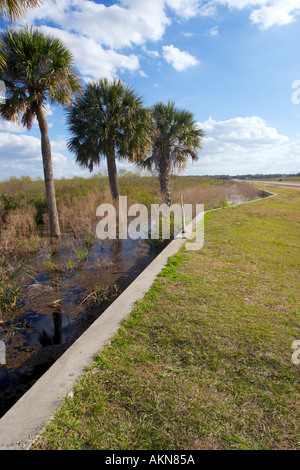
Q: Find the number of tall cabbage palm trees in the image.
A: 3